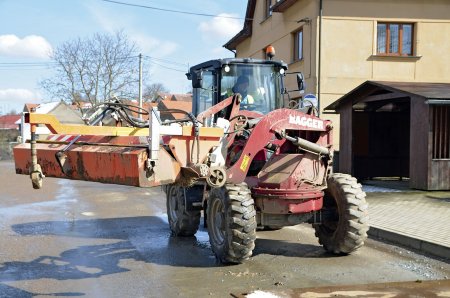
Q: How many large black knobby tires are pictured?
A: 3